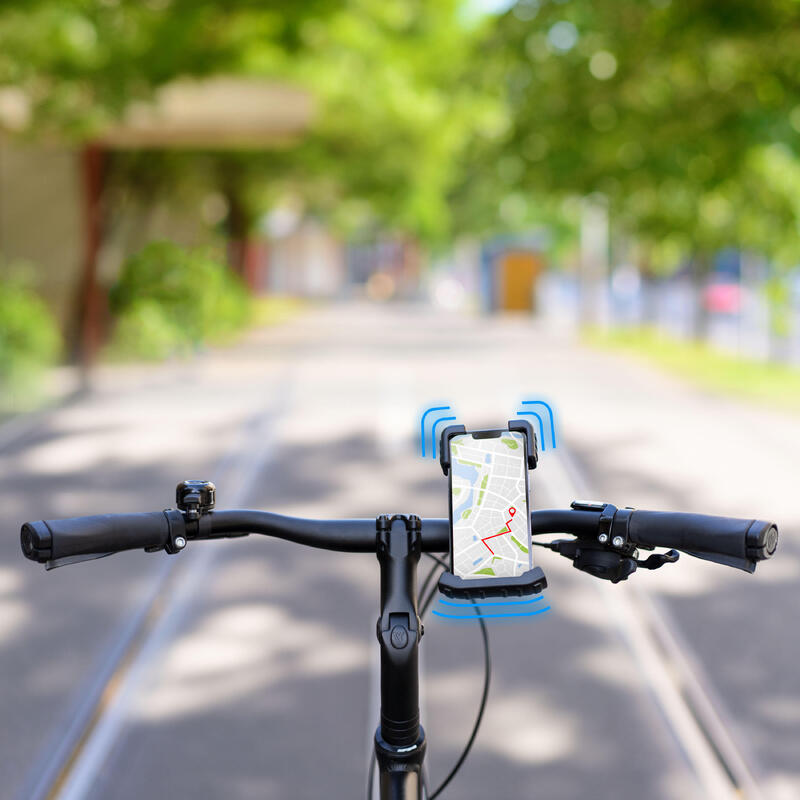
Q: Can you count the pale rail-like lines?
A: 2